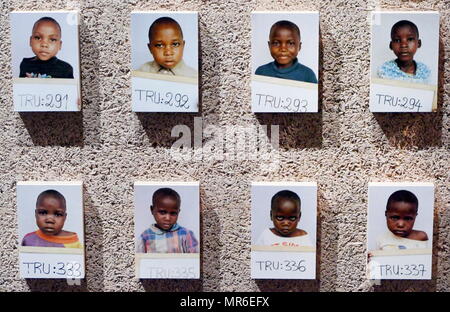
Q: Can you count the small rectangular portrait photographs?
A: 8